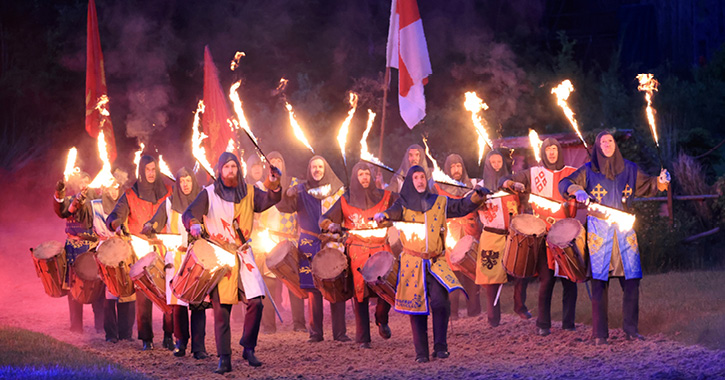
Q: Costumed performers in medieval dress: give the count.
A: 15